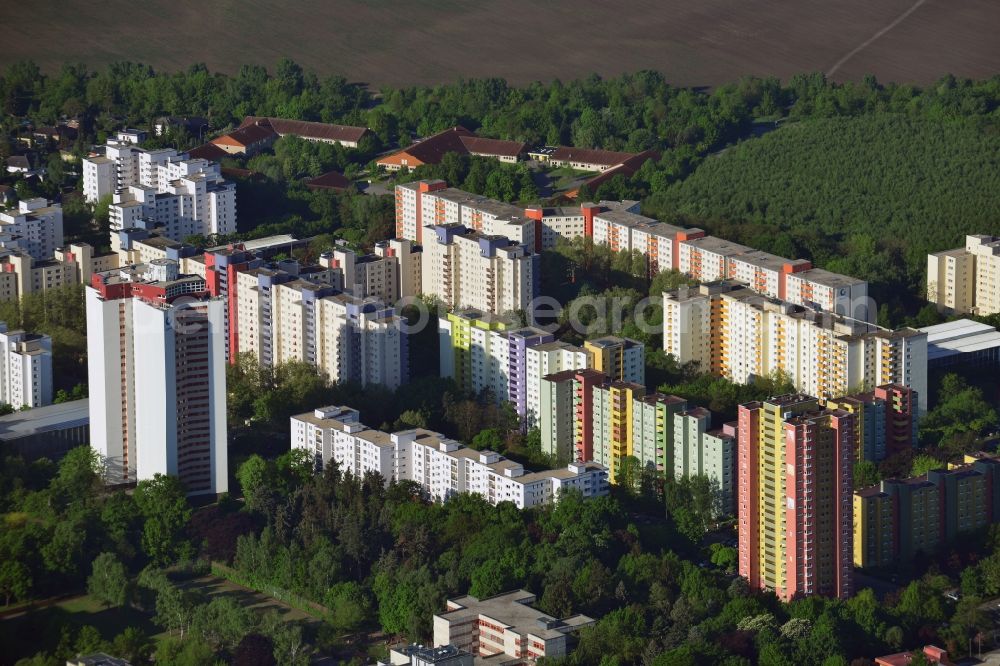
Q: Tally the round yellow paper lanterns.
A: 0